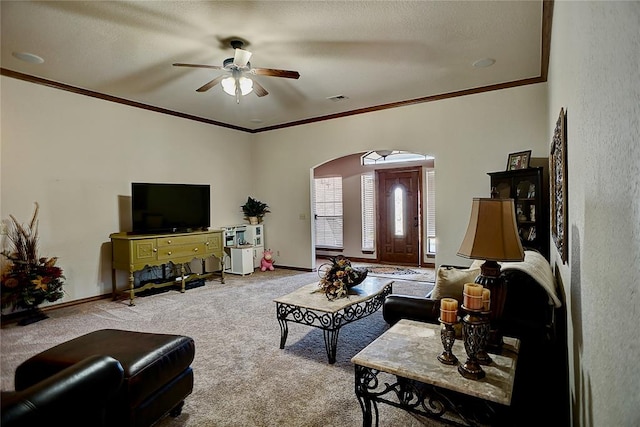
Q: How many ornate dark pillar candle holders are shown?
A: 3